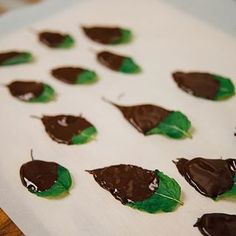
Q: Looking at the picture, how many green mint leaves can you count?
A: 12